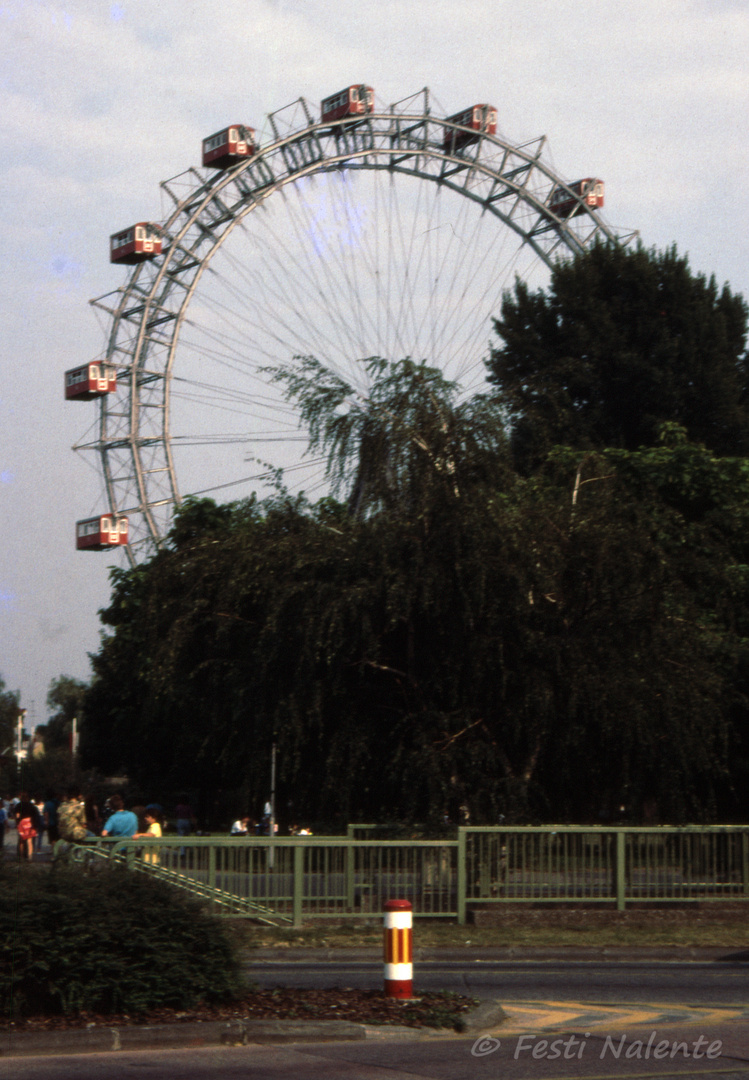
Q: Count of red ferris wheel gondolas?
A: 7